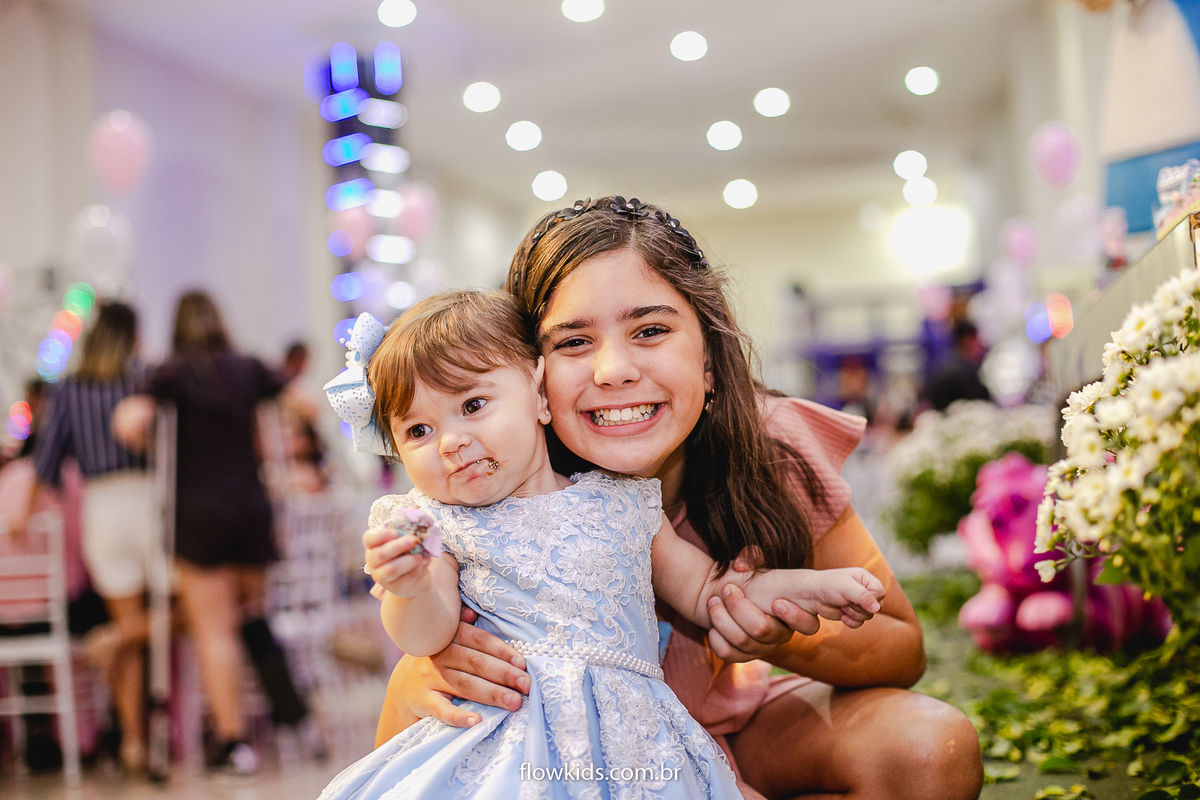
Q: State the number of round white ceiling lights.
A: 12